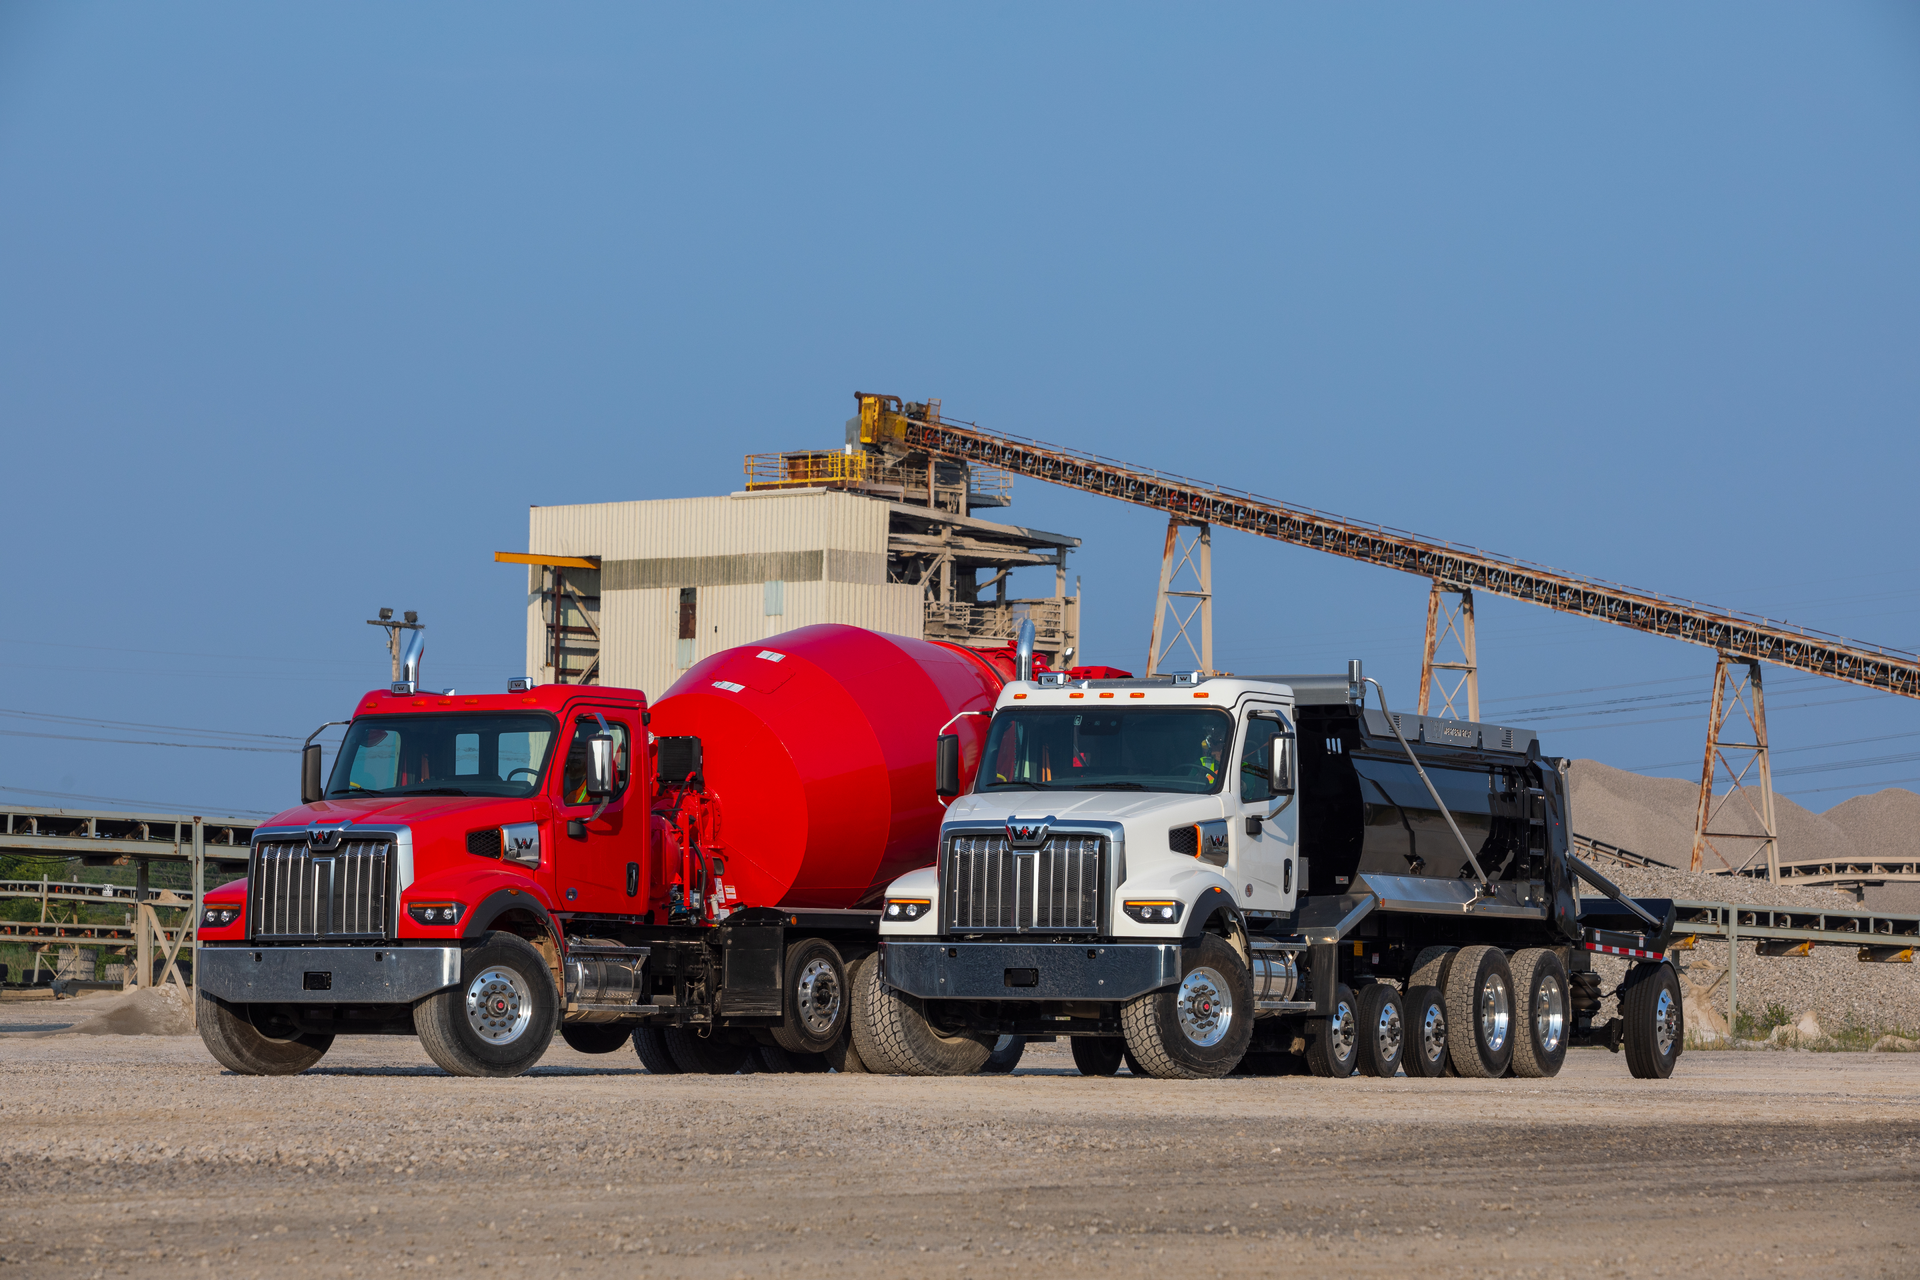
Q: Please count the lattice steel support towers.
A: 3